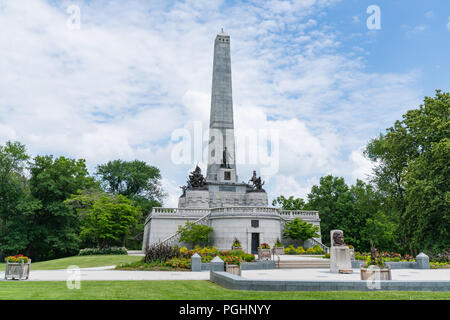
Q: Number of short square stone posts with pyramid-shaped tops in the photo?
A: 3